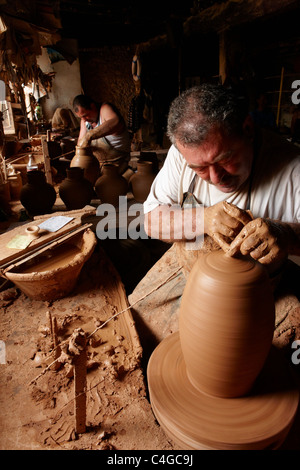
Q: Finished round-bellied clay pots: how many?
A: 4